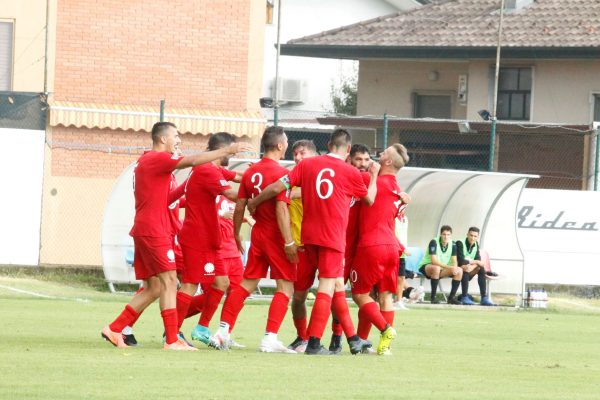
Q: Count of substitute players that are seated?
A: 2